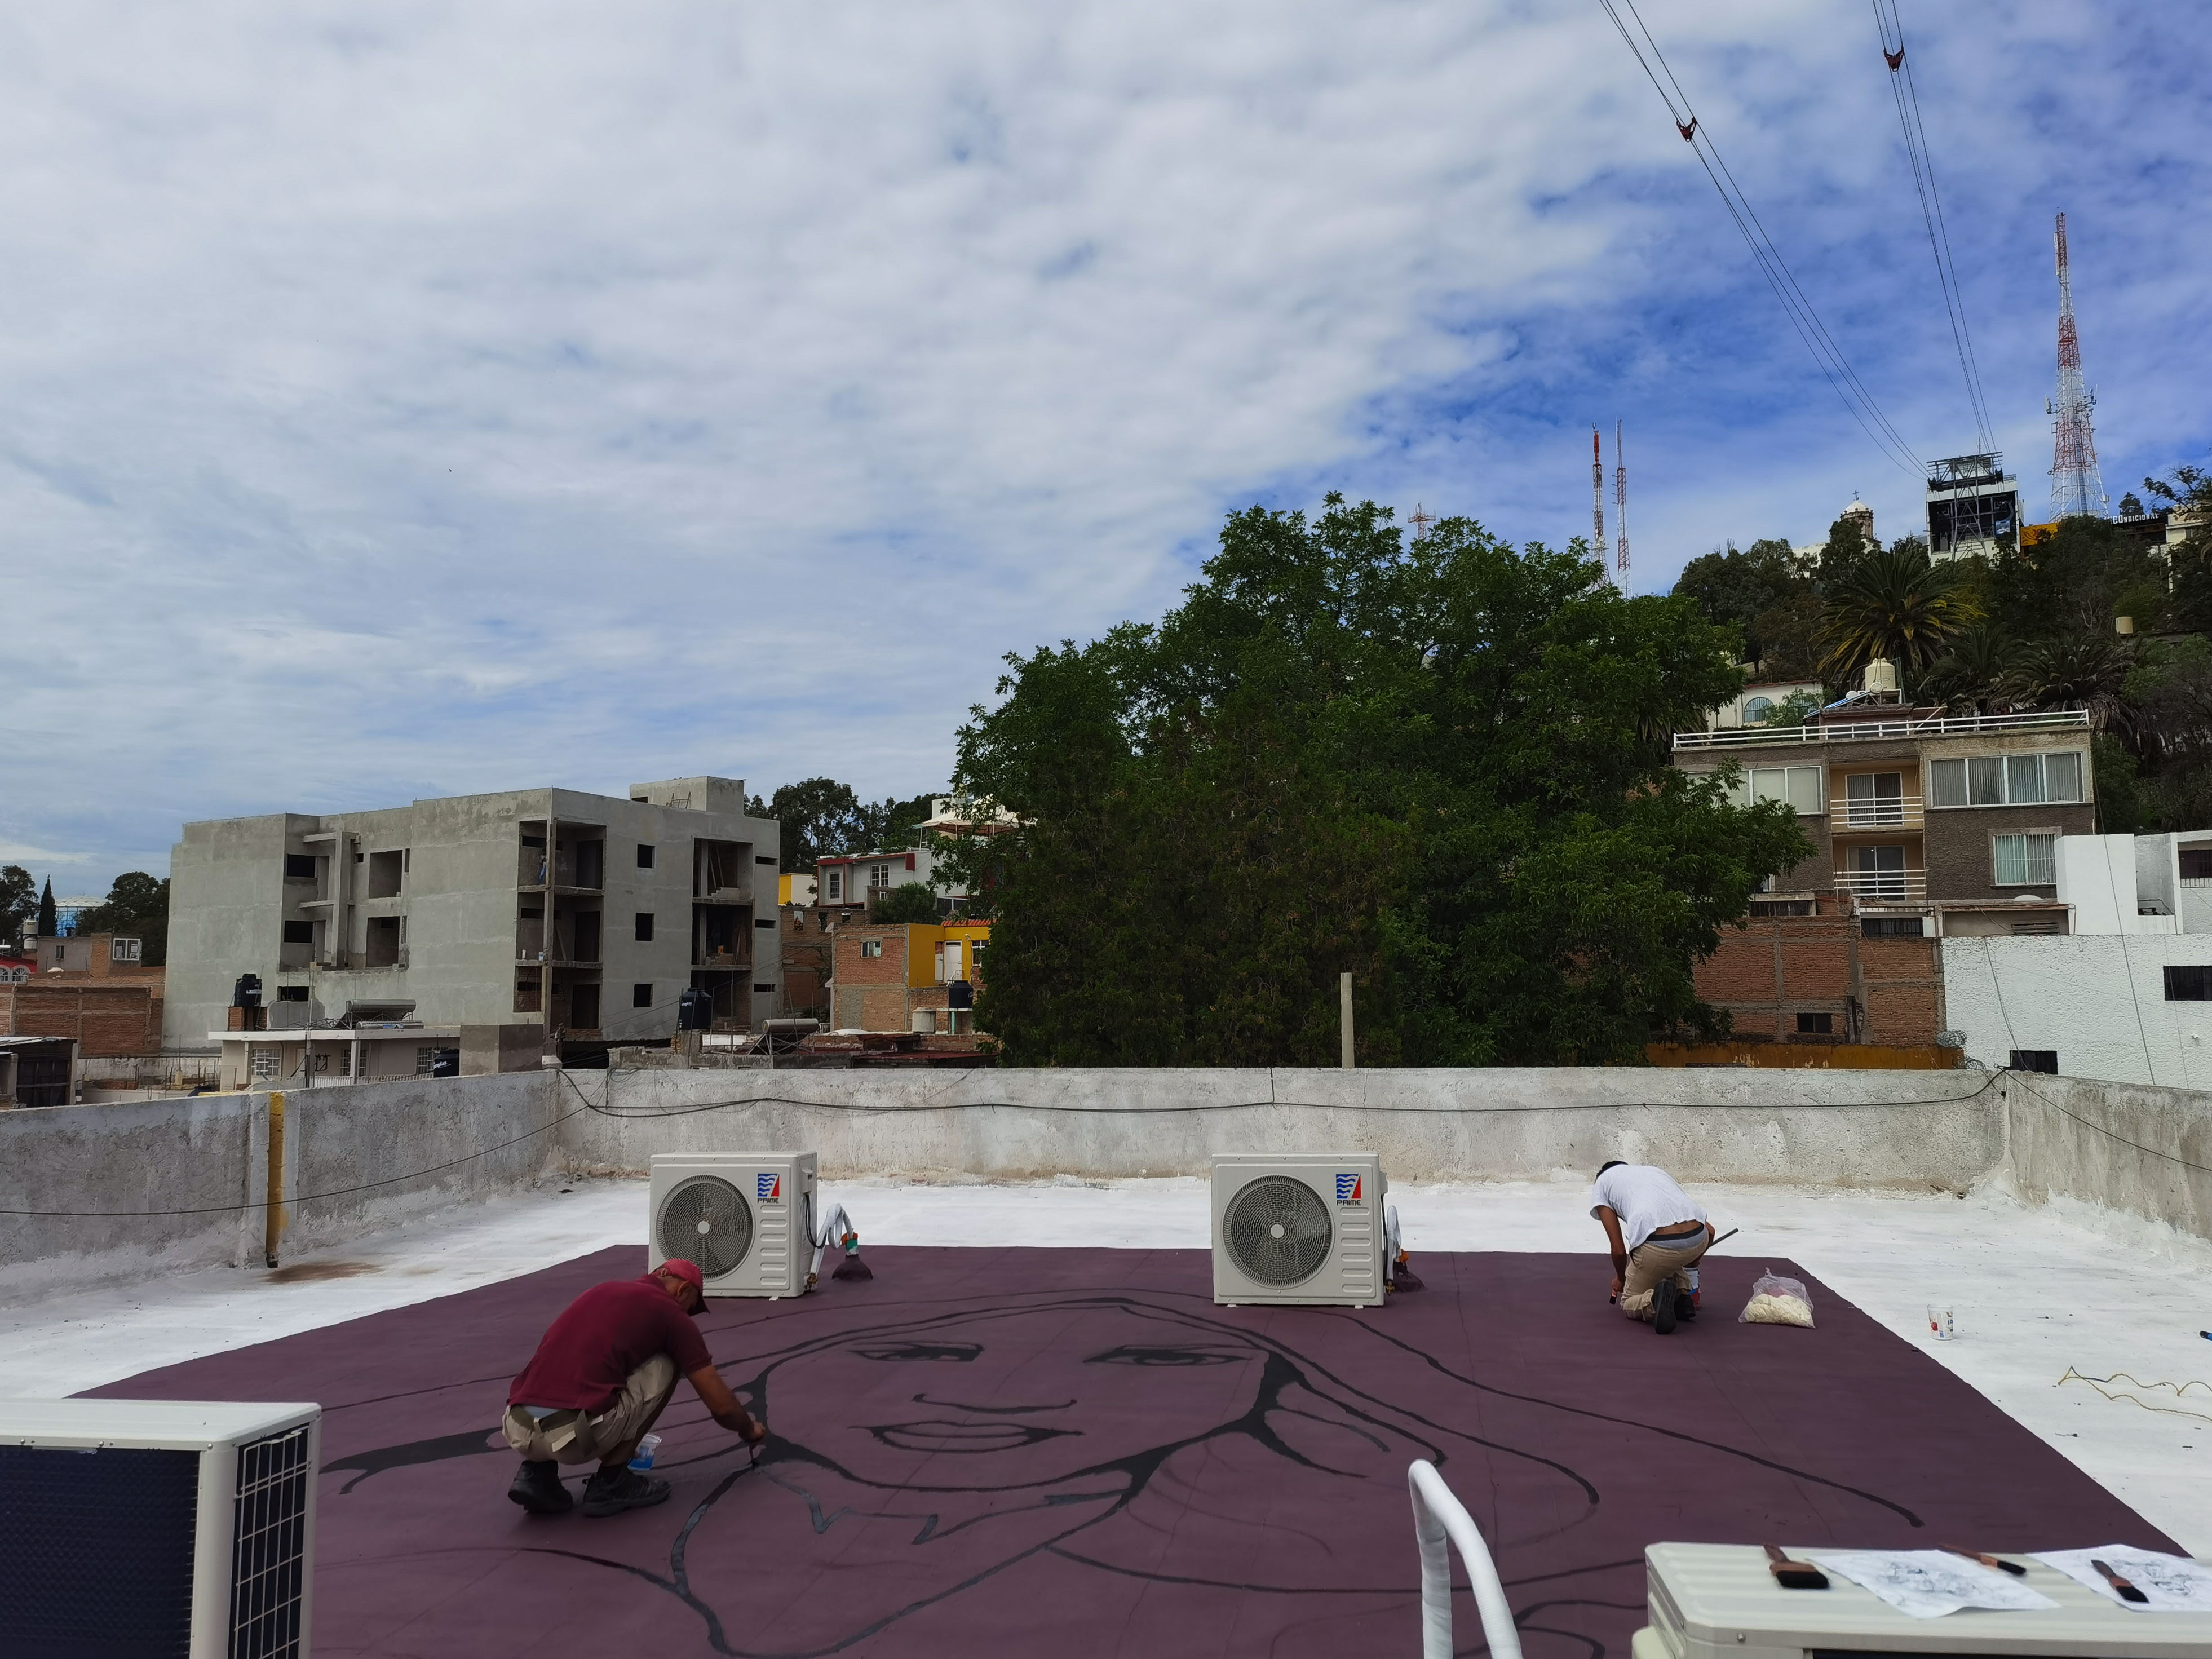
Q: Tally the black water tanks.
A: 4